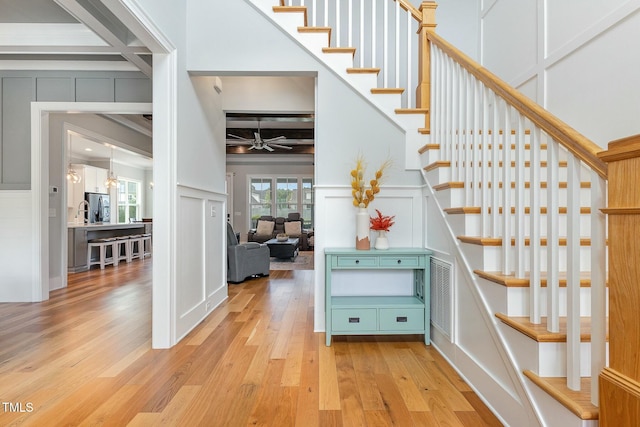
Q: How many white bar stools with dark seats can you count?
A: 4